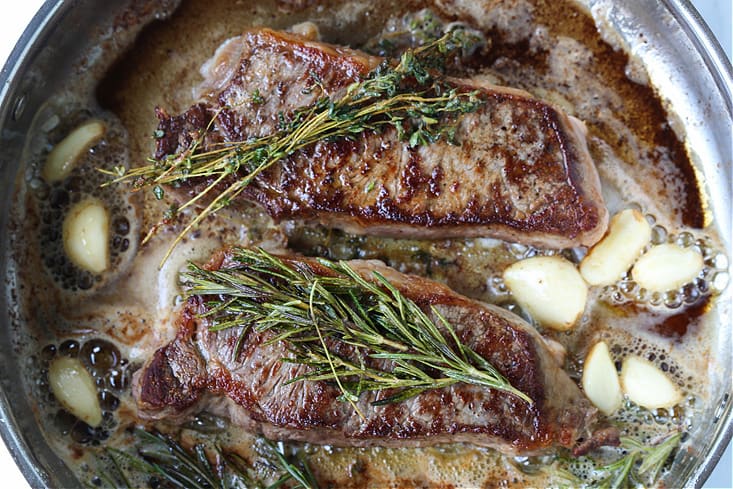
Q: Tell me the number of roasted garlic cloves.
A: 8